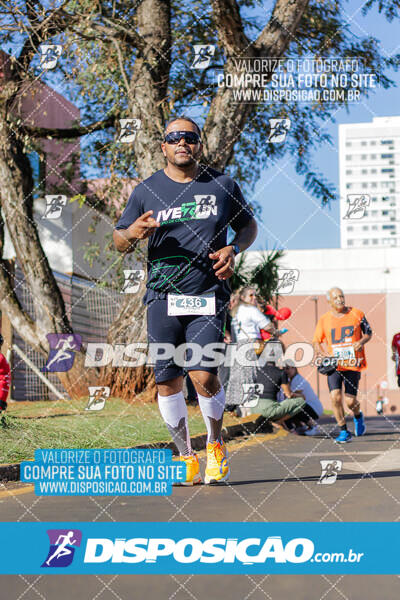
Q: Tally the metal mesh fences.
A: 1